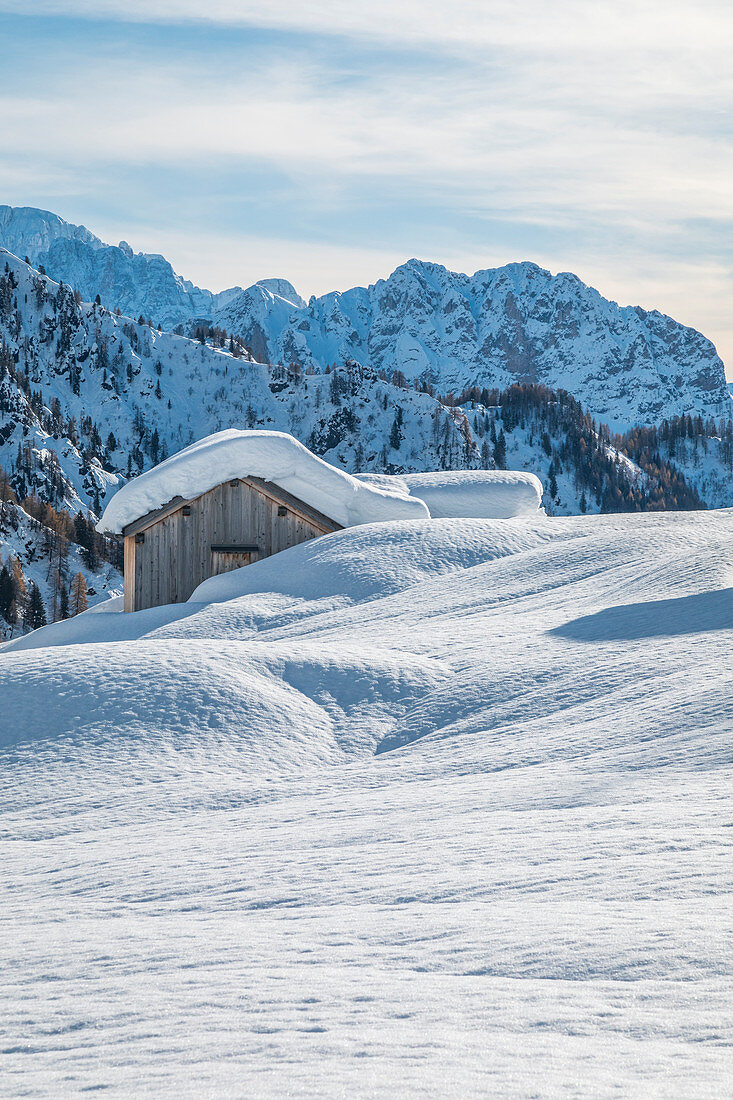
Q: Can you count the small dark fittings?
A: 4